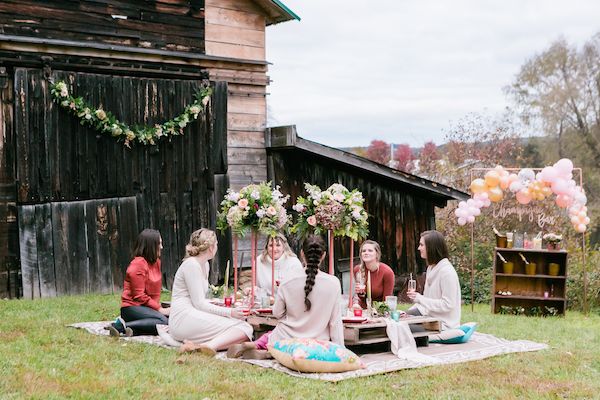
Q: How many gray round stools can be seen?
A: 0